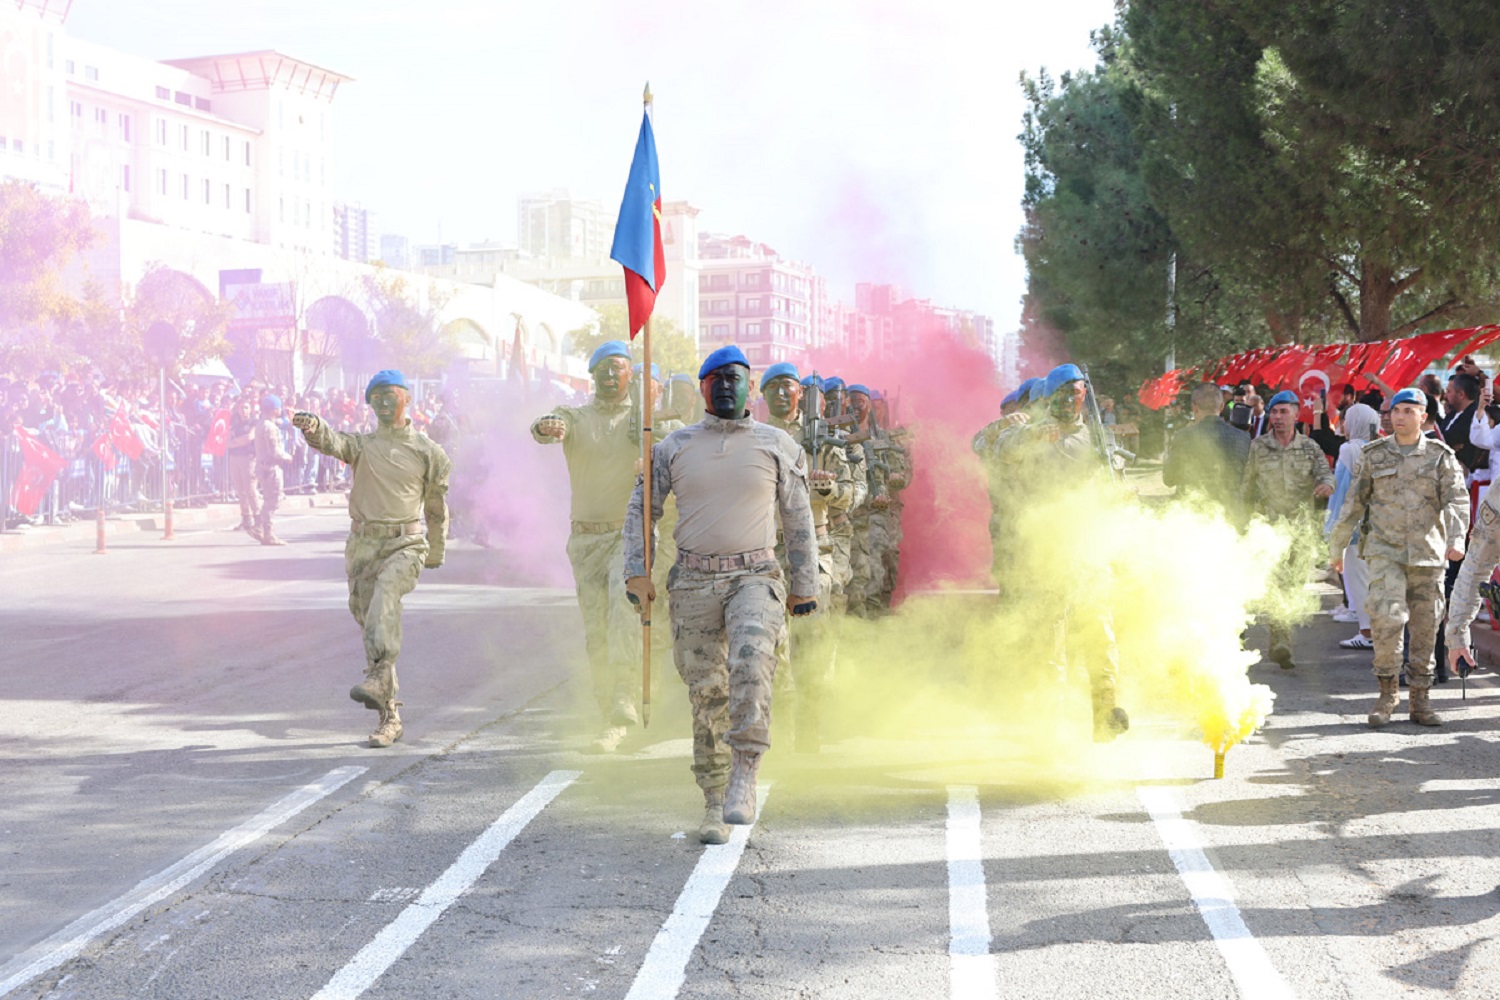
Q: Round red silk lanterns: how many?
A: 0